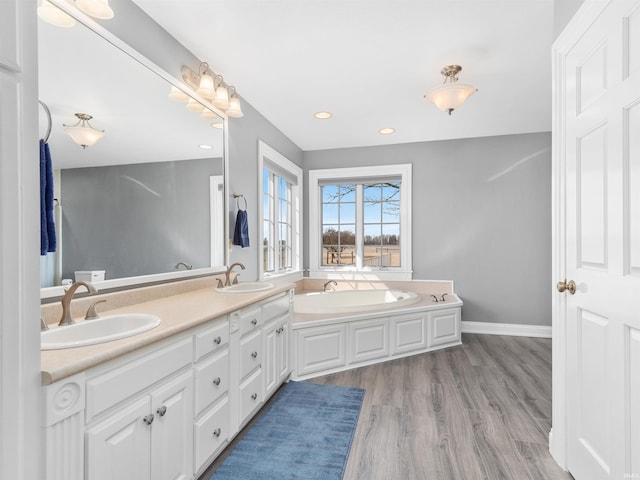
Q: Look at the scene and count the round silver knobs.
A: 10